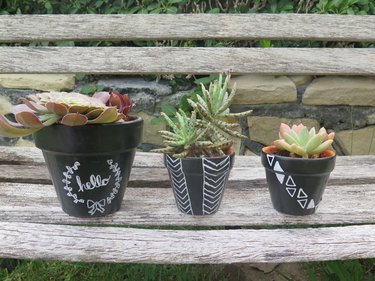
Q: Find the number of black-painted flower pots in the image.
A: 3